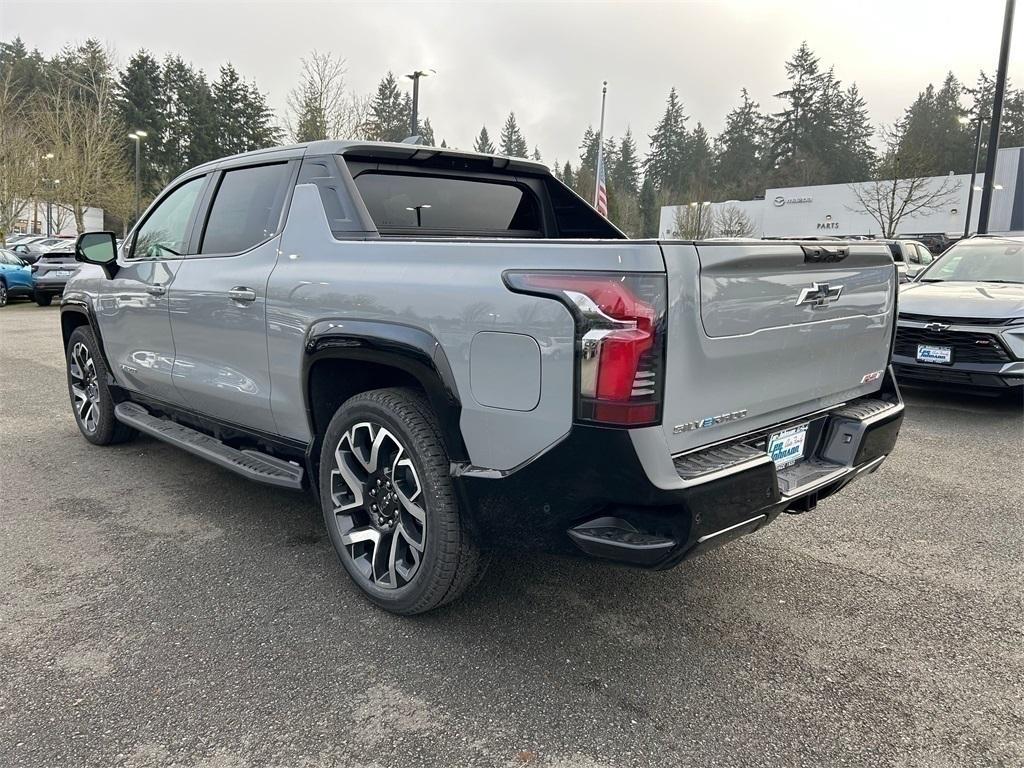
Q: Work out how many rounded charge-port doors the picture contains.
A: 1